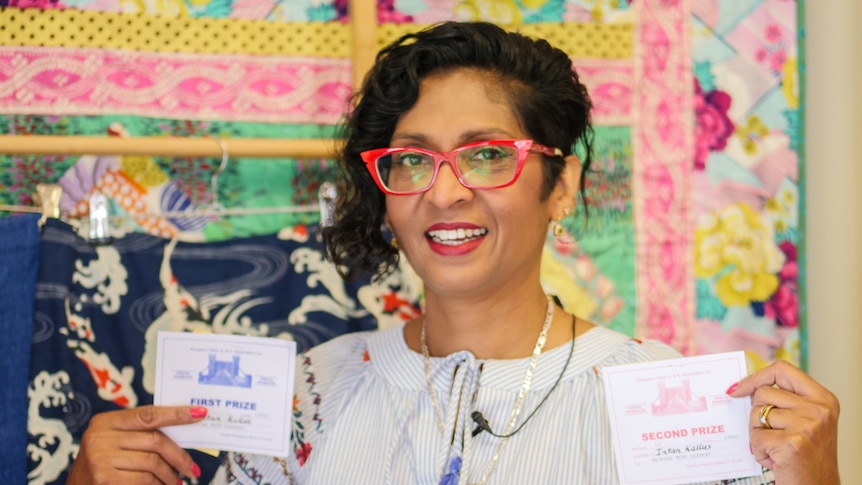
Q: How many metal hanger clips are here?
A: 3